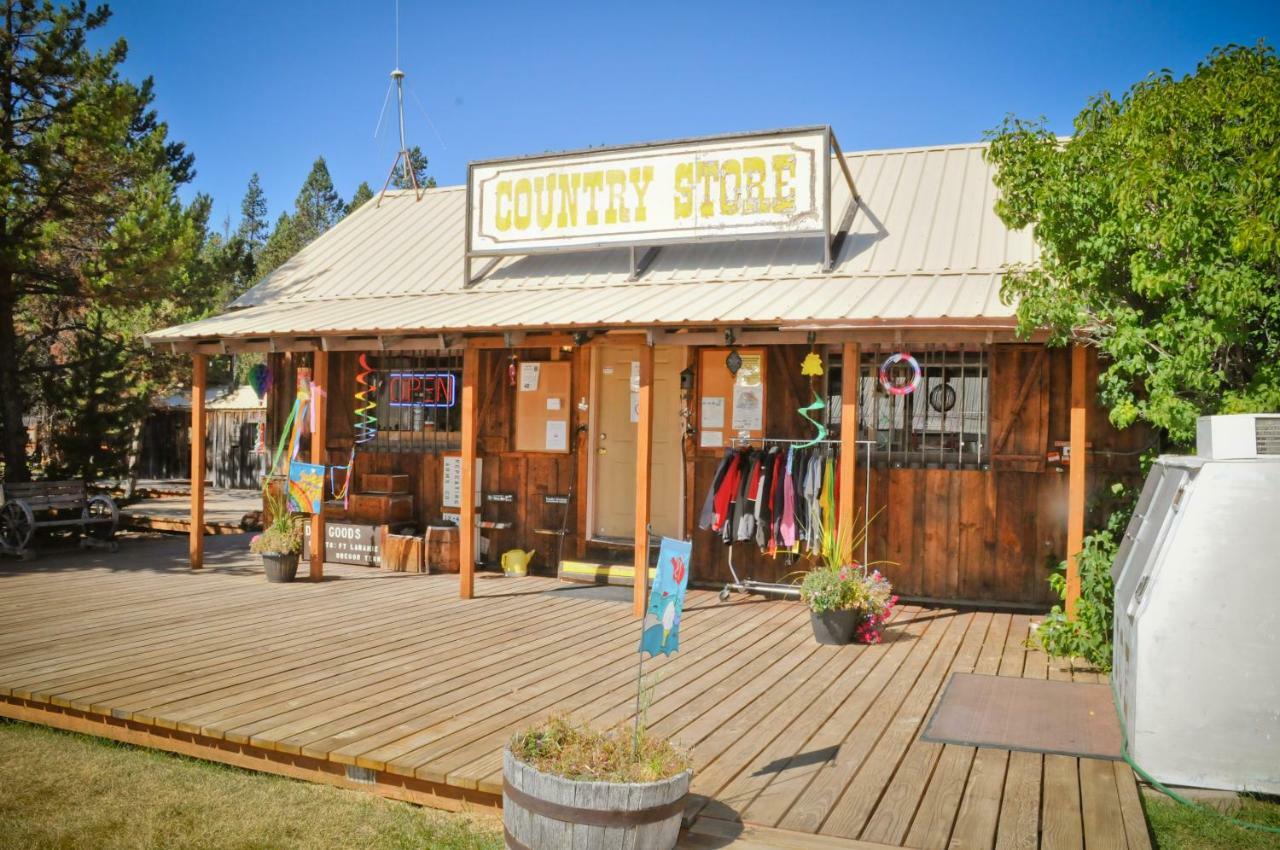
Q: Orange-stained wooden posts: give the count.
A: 6